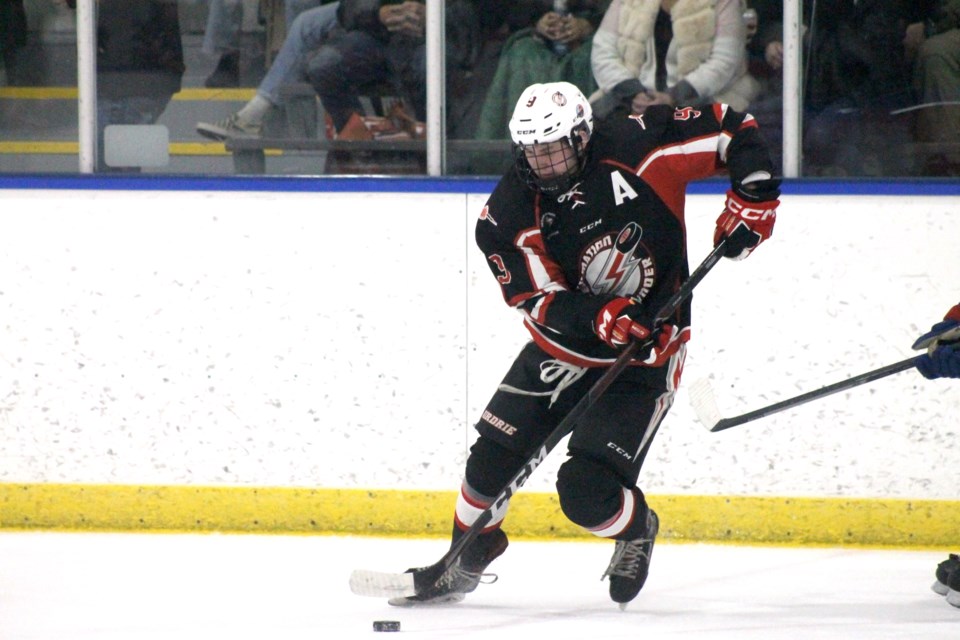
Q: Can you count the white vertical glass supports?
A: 3